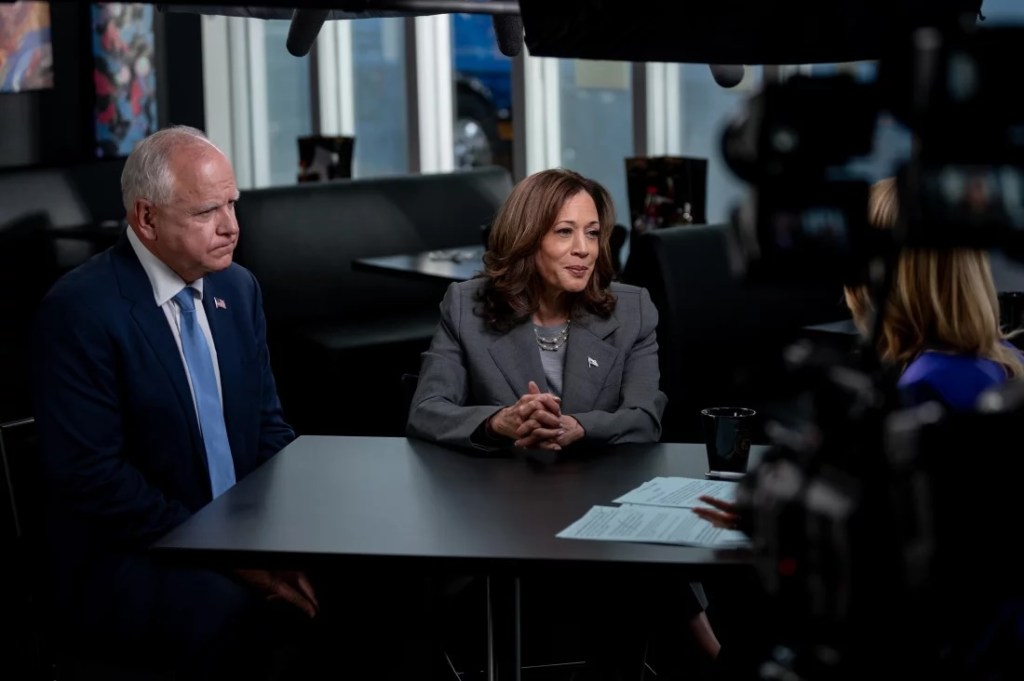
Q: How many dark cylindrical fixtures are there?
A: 3